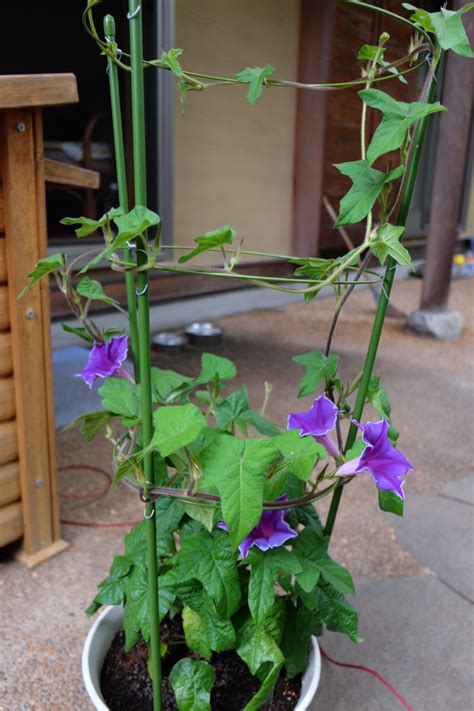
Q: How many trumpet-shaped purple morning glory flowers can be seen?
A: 4